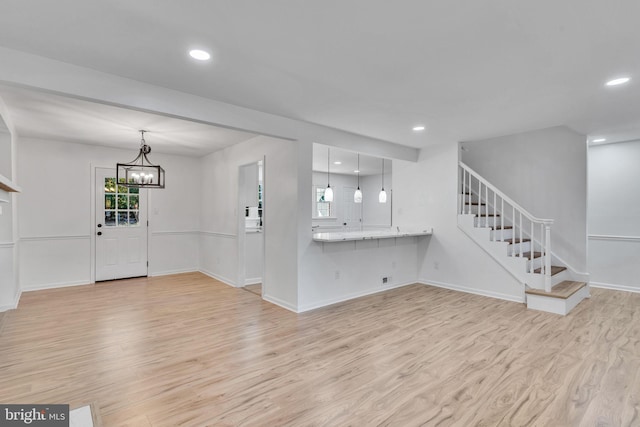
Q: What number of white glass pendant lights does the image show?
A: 3